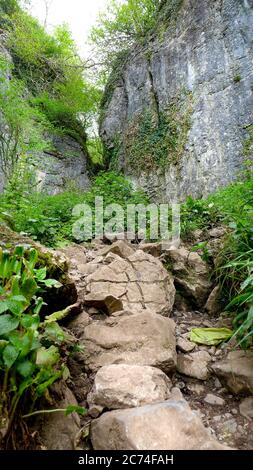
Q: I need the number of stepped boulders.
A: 4